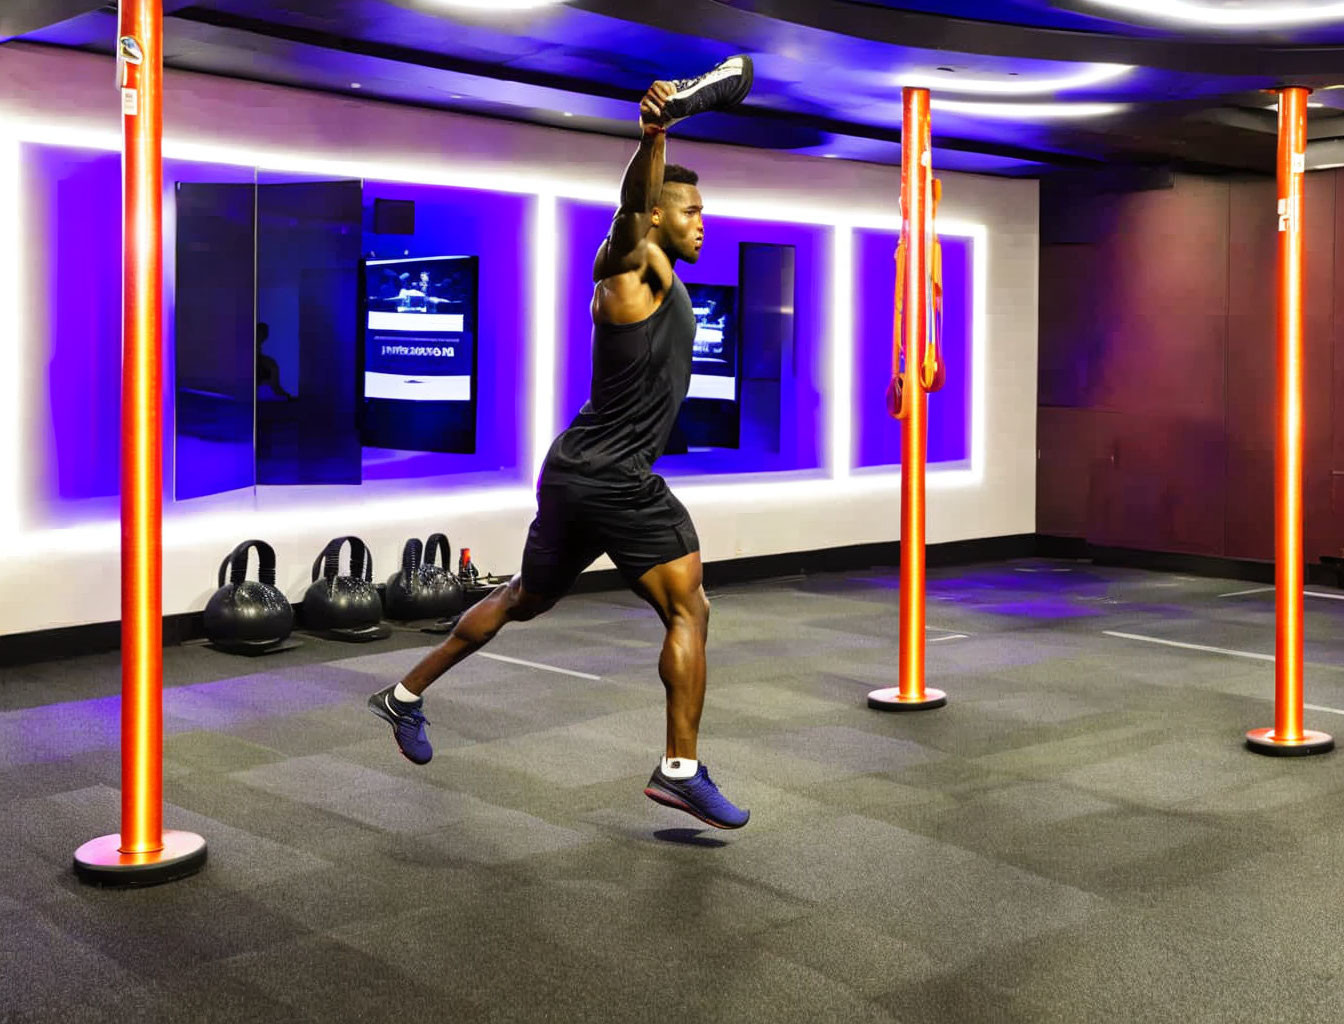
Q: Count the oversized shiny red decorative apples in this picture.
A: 0